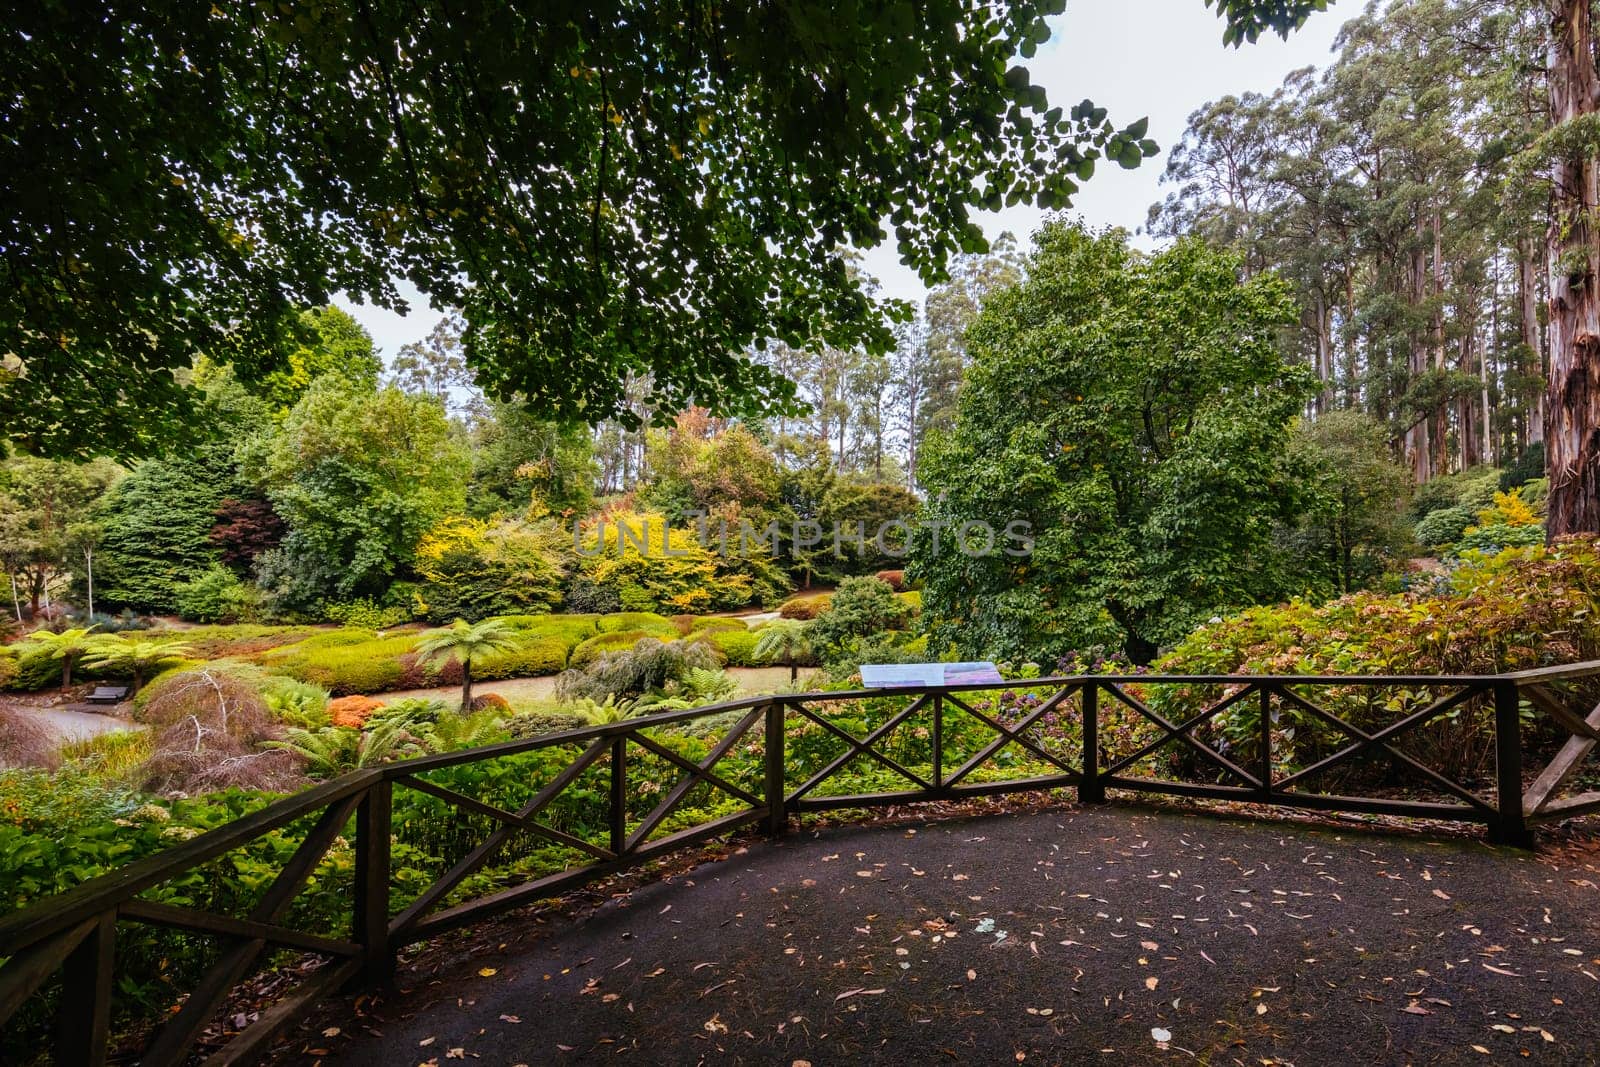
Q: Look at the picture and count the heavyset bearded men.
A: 0